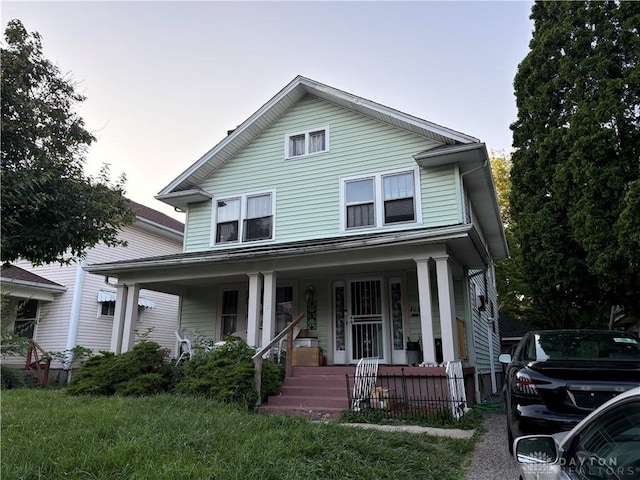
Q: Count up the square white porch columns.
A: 6